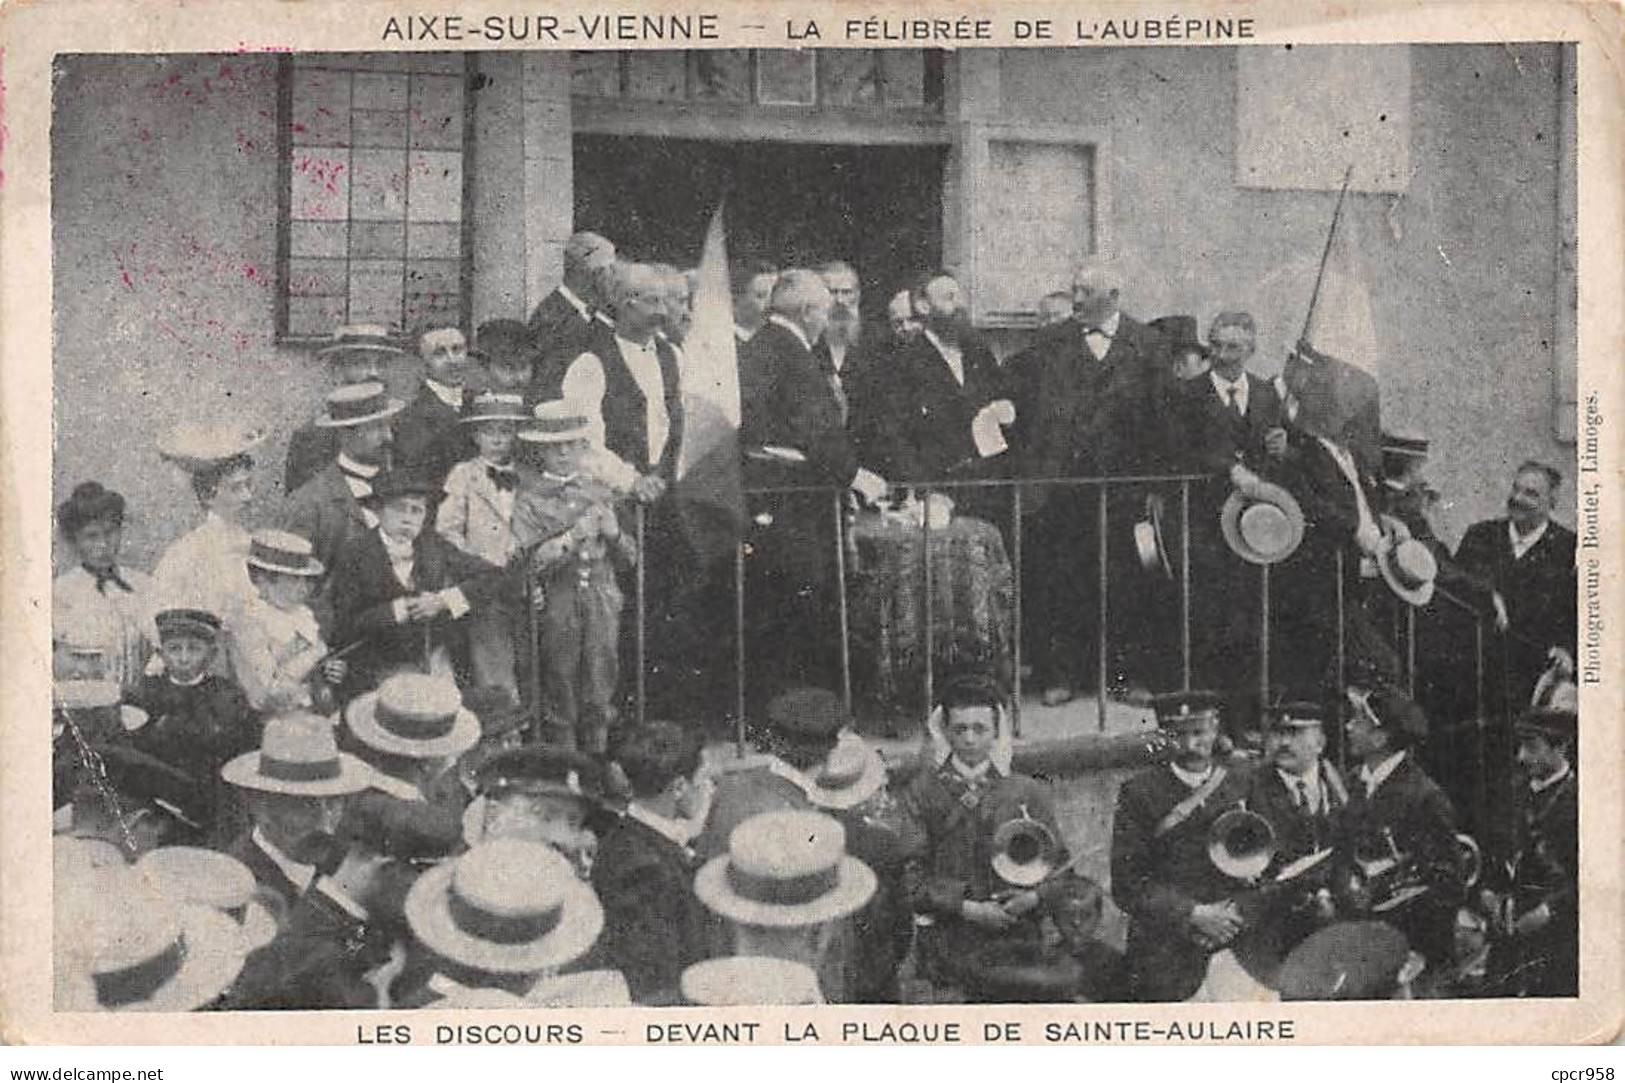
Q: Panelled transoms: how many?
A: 1